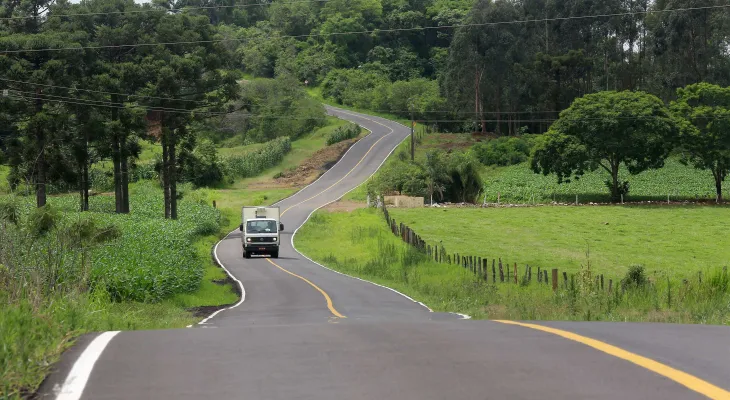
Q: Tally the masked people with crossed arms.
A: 0